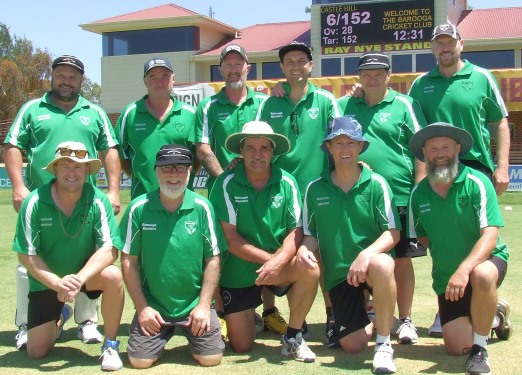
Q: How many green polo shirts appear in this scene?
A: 11